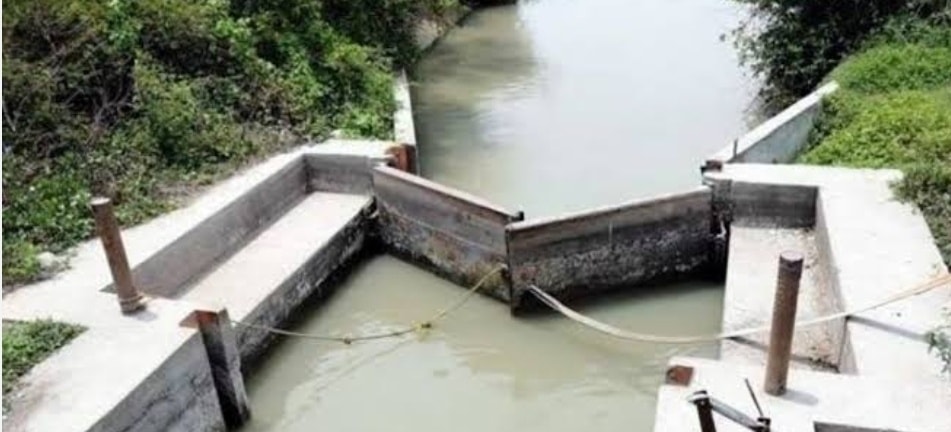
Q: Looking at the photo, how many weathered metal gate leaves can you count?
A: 2